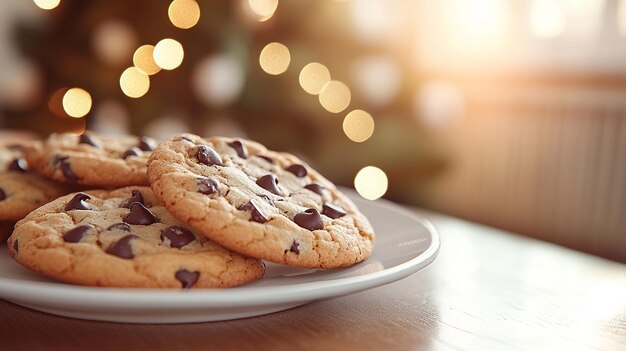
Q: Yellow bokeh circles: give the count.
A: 12